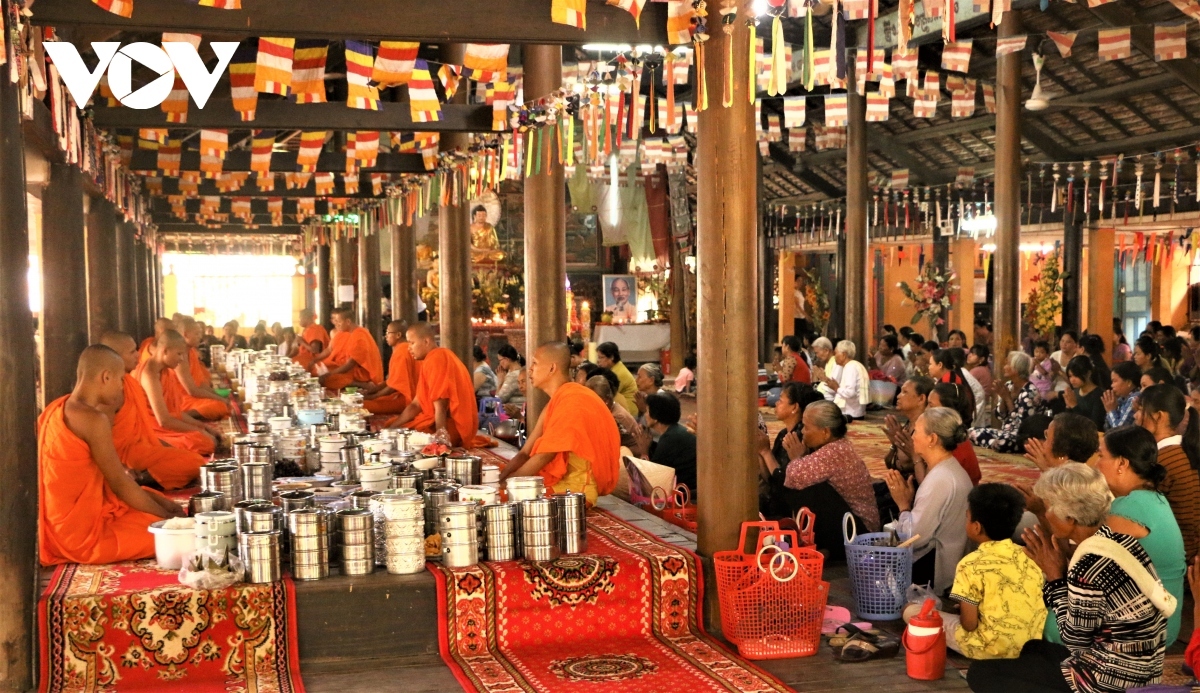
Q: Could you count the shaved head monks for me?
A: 12